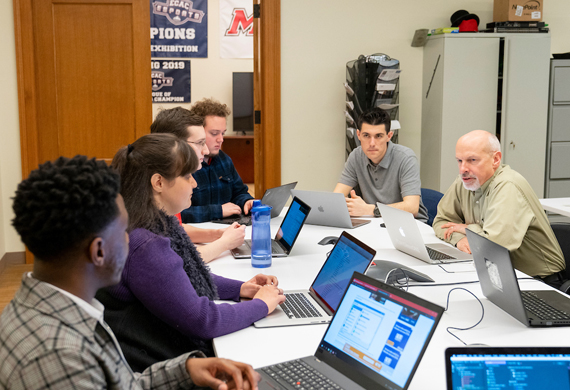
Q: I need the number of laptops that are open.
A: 8